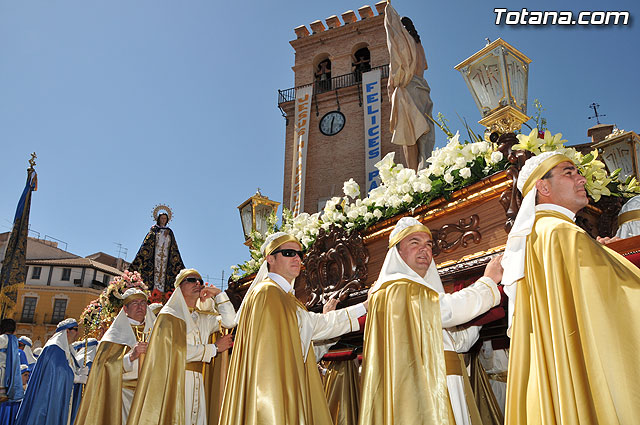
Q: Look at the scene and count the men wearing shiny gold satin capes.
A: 5